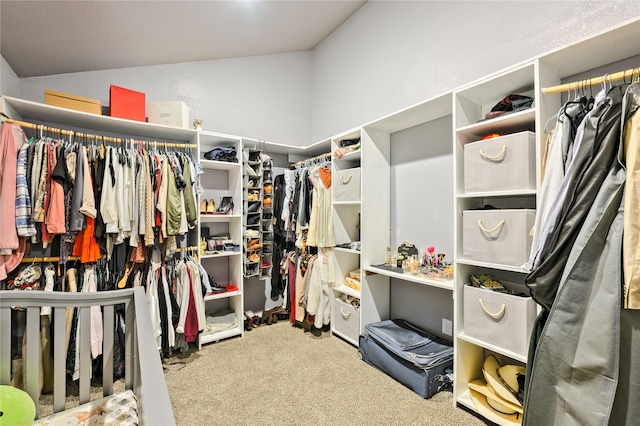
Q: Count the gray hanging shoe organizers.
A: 2